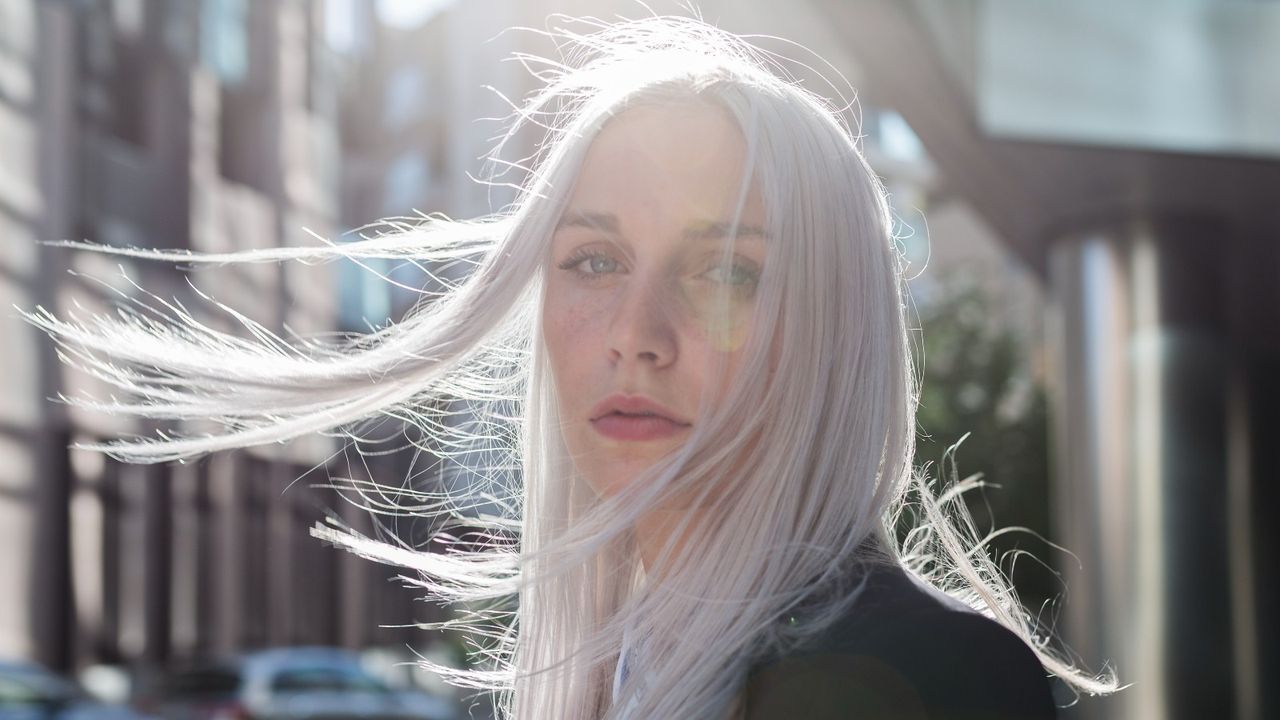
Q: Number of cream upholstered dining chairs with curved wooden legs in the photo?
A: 0